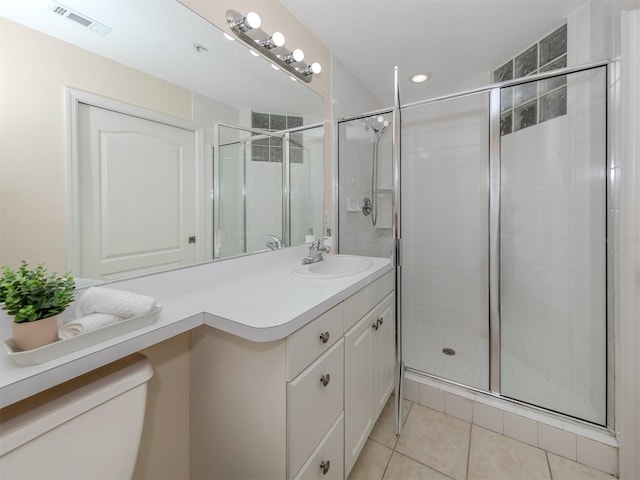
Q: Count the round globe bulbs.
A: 4